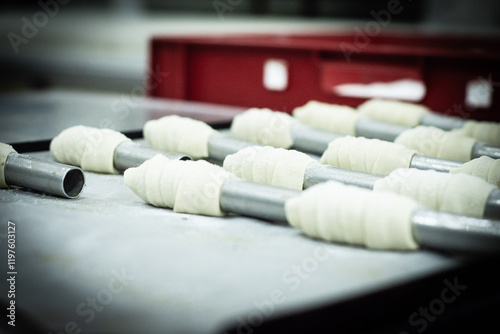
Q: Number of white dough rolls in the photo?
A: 14